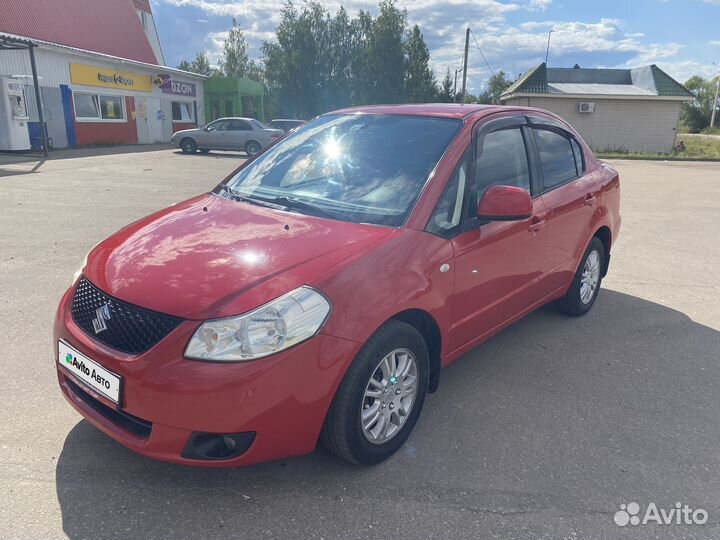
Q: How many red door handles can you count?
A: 2